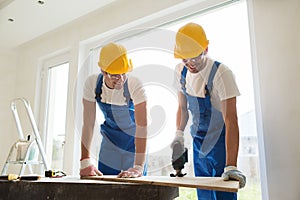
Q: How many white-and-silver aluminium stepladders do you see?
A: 1